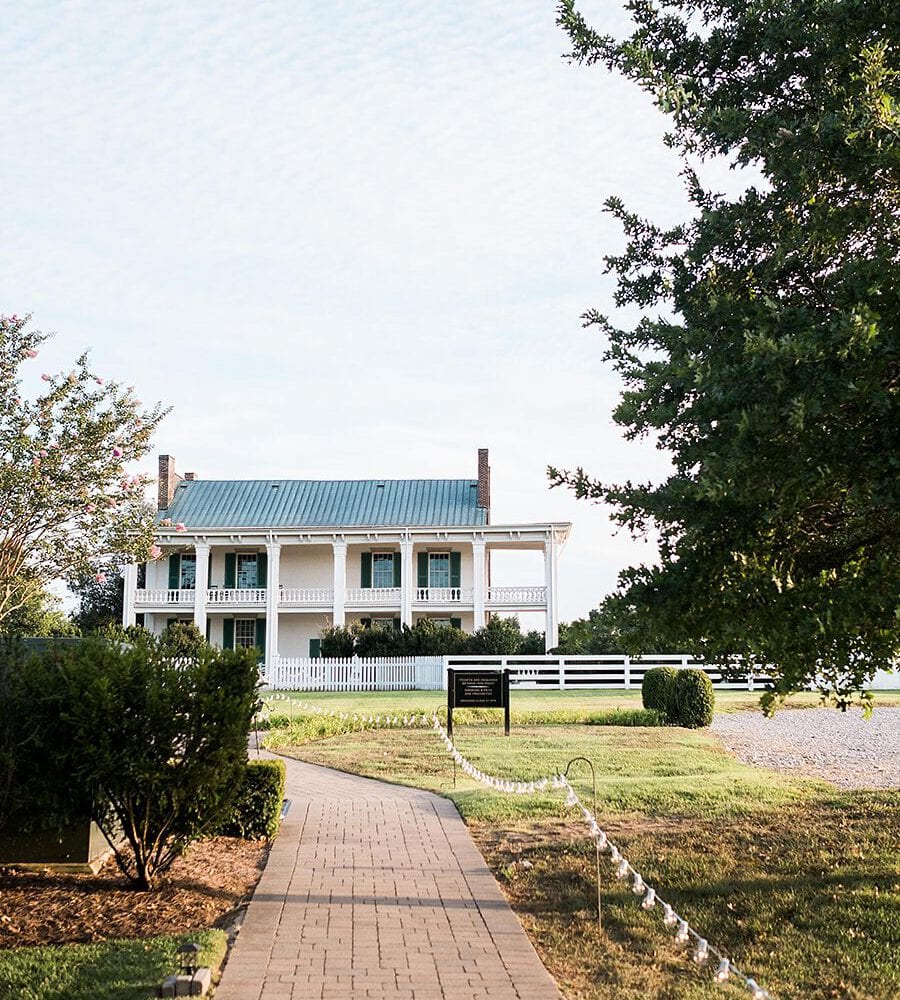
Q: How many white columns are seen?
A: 7